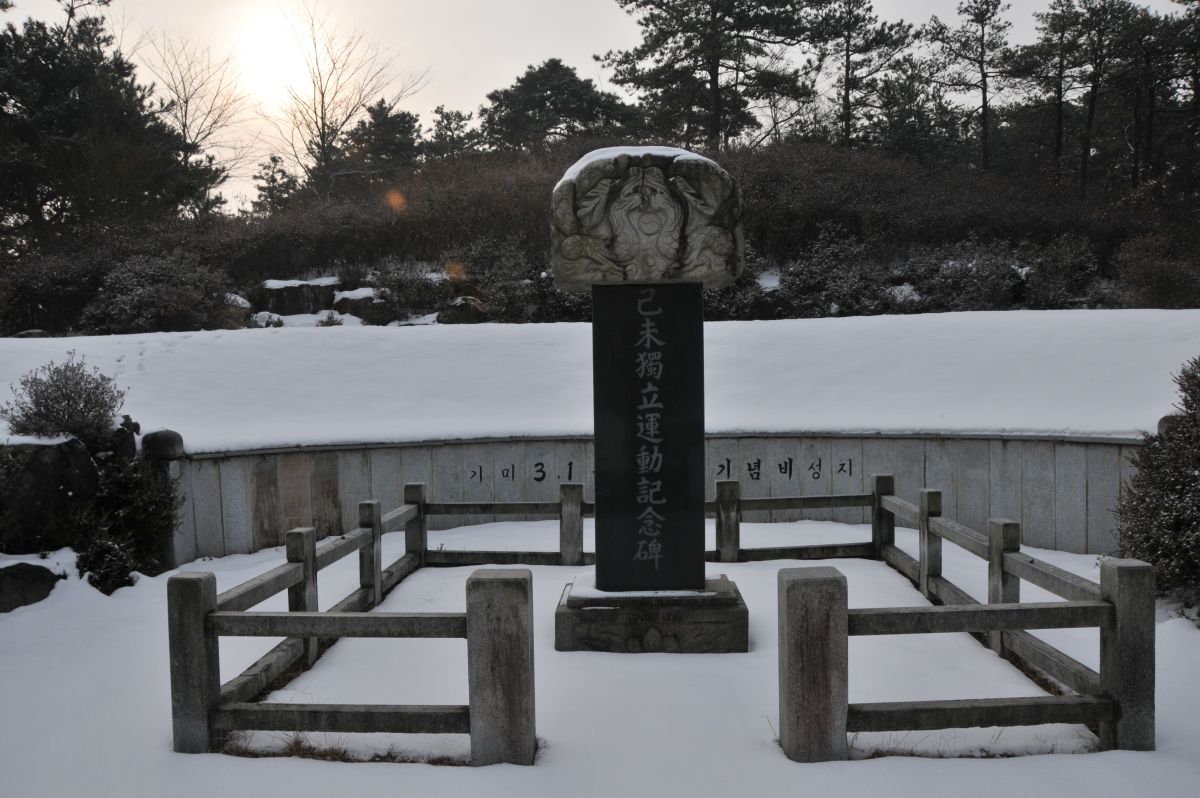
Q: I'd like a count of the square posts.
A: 12